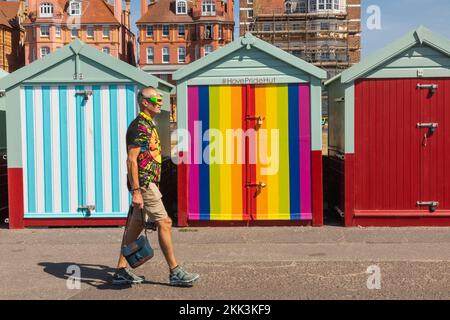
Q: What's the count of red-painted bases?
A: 3